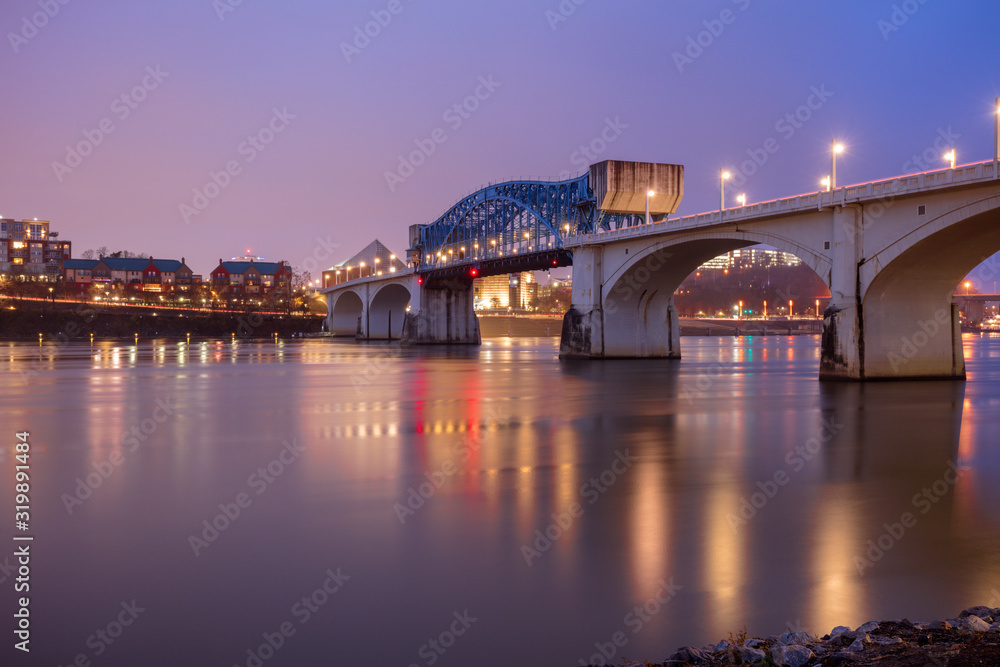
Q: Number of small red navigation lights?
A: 3